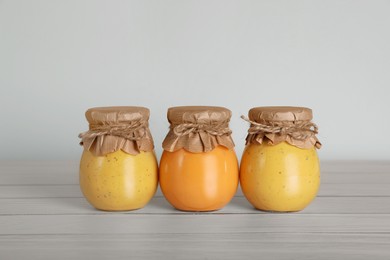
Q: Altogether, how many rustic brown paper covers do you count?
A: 3